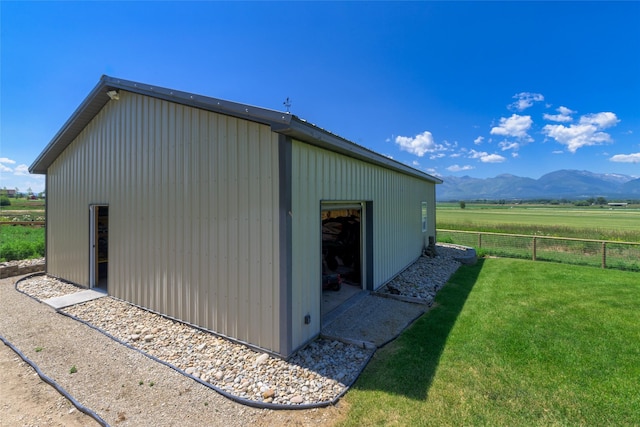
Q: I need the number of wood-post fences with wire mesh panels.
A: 1